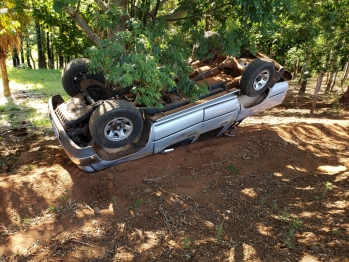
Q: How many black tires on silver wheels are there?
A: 2